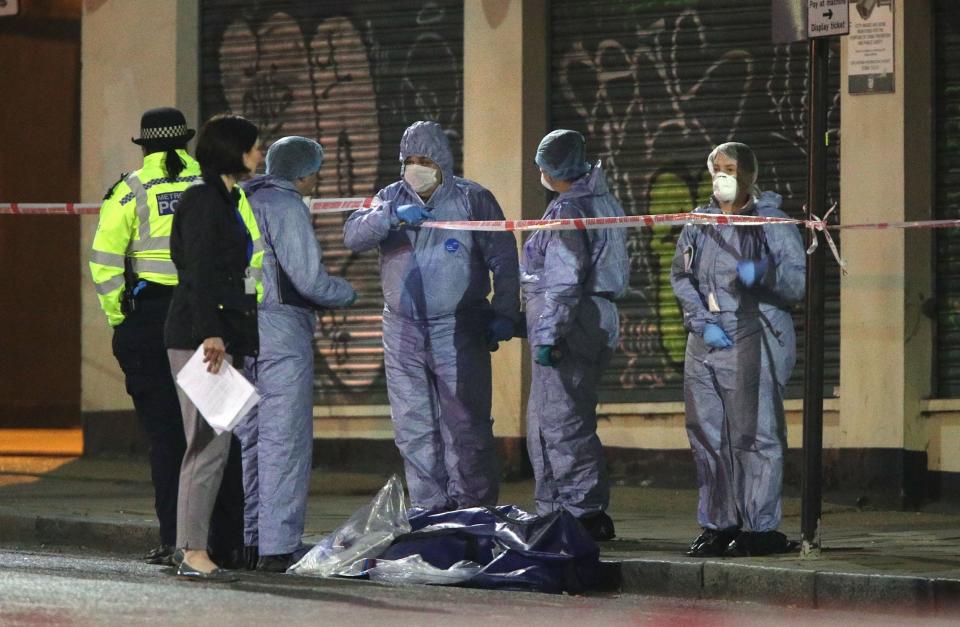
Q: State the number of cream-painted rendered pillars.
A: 3